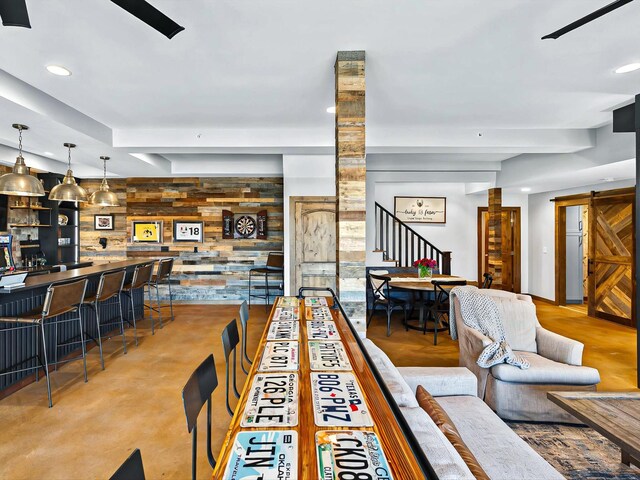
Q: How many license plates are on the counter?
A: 12